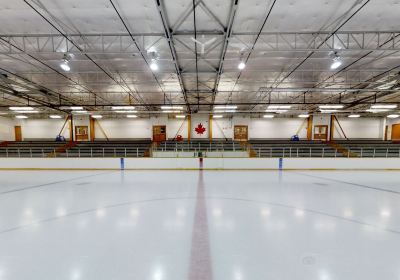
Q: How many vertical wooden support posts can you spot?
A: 6